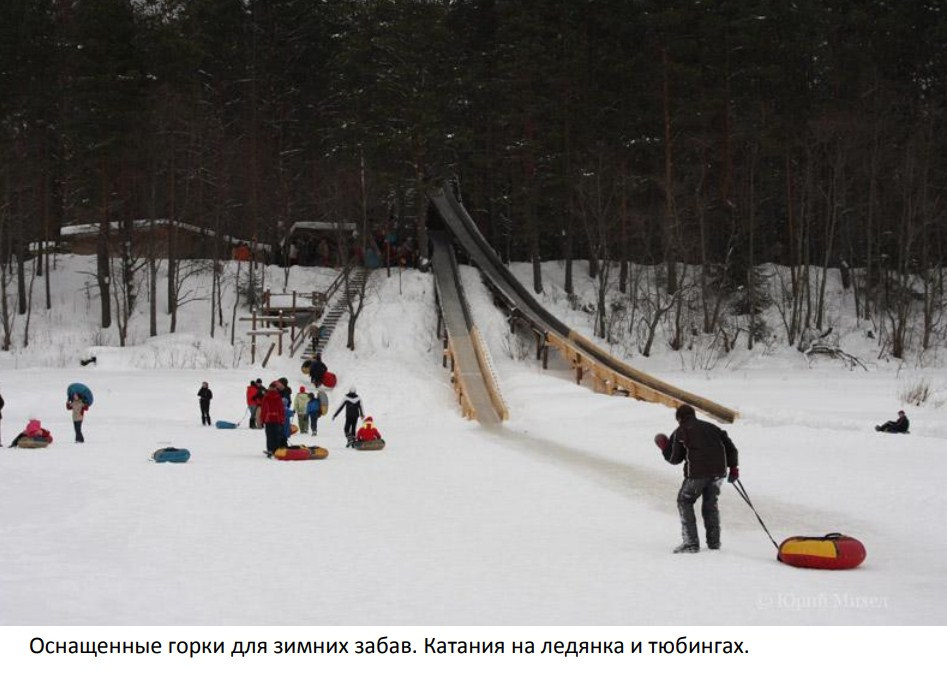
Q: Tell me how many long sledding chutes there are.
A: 2